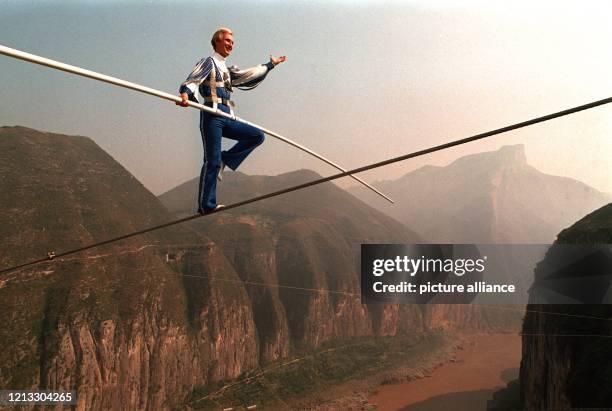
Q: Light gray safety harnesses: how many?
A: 1